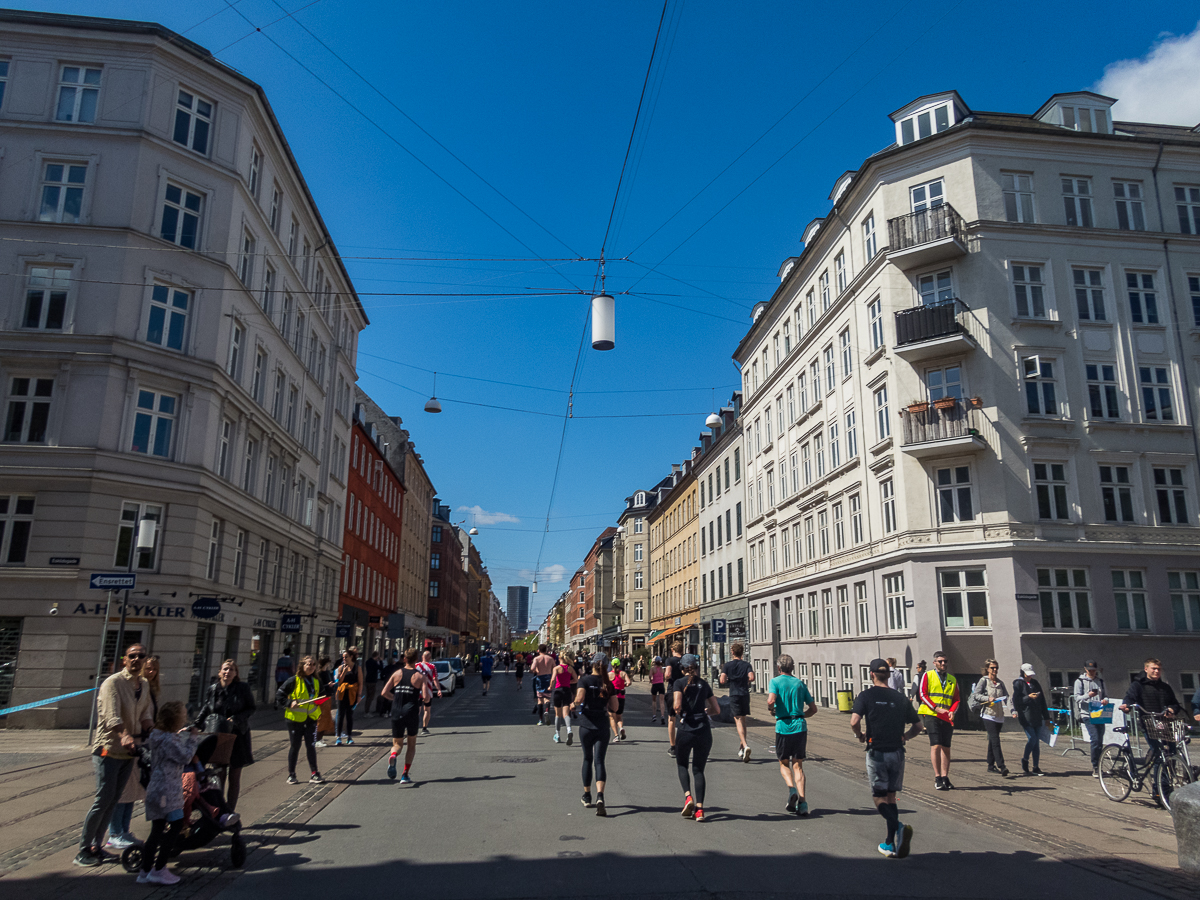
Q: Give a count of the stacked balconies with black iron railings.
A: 3